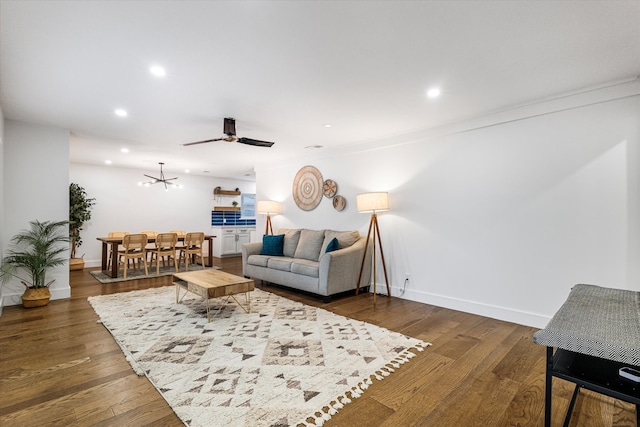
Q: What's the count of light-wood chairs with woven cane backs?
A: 6